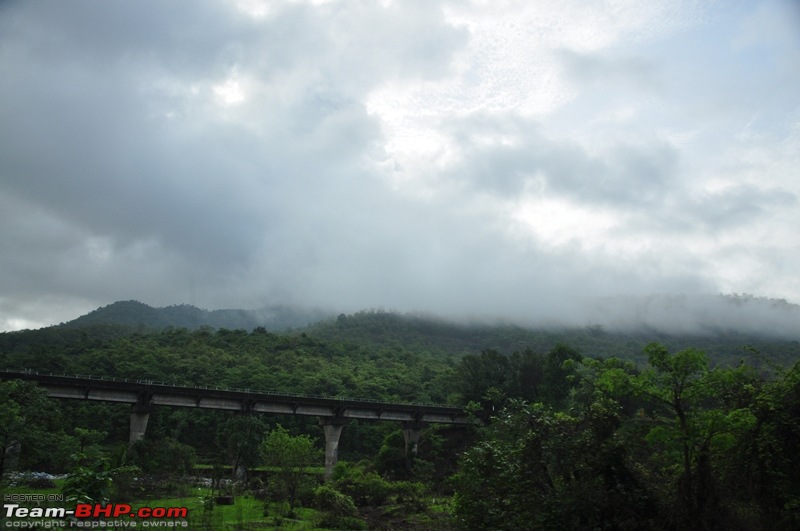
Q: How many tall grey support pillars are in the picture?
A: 3